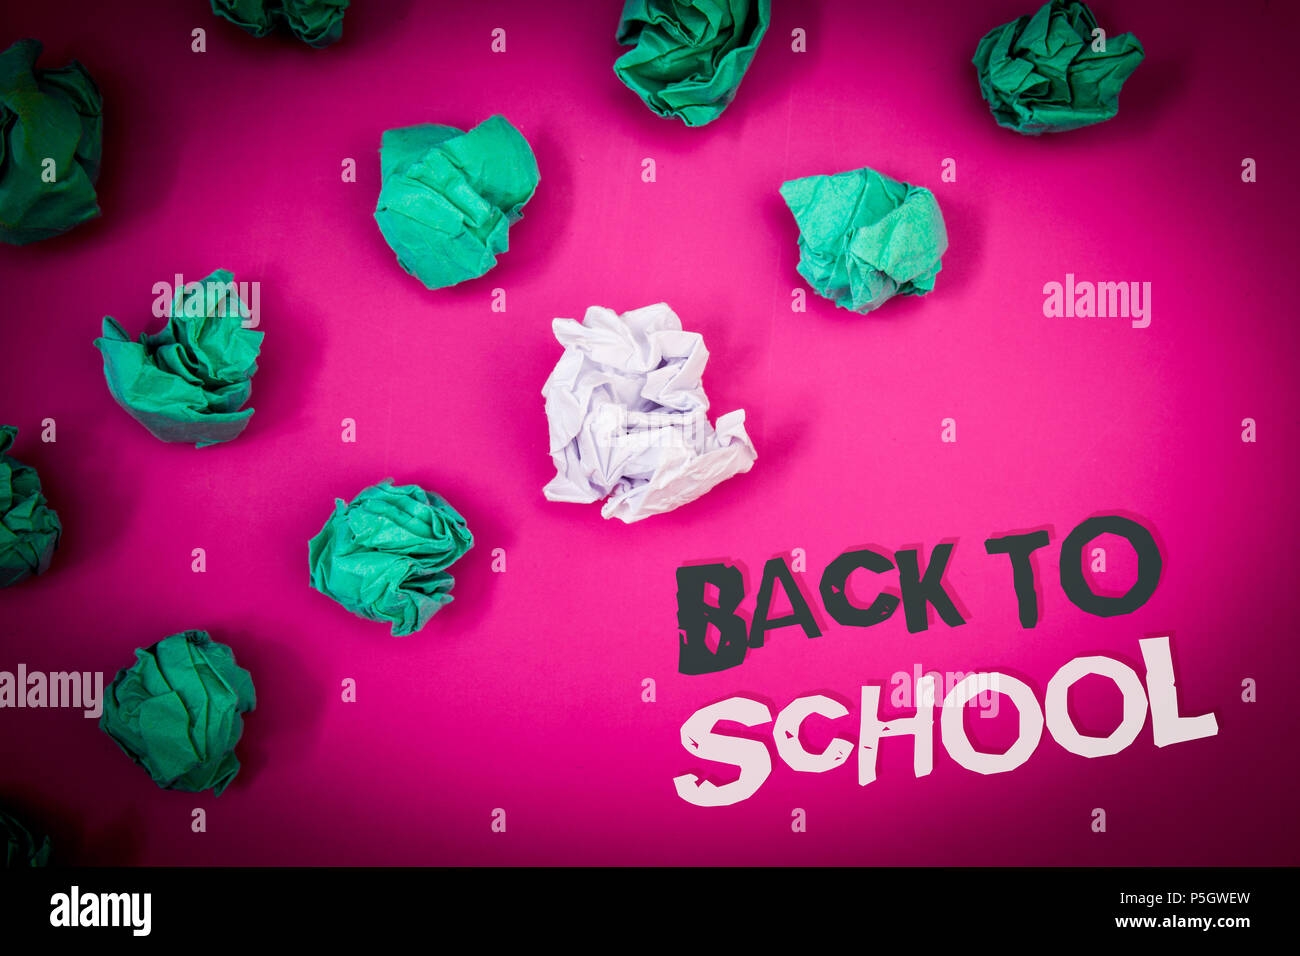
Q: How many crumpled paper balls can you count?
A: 12